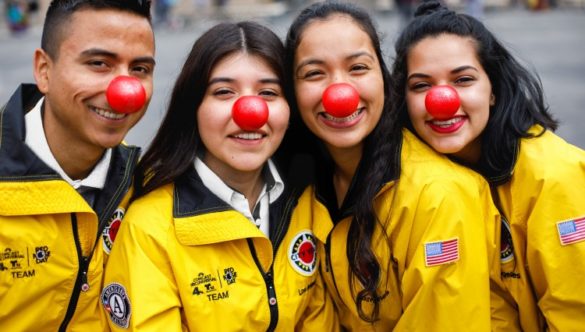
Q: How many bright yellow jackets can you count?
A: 4